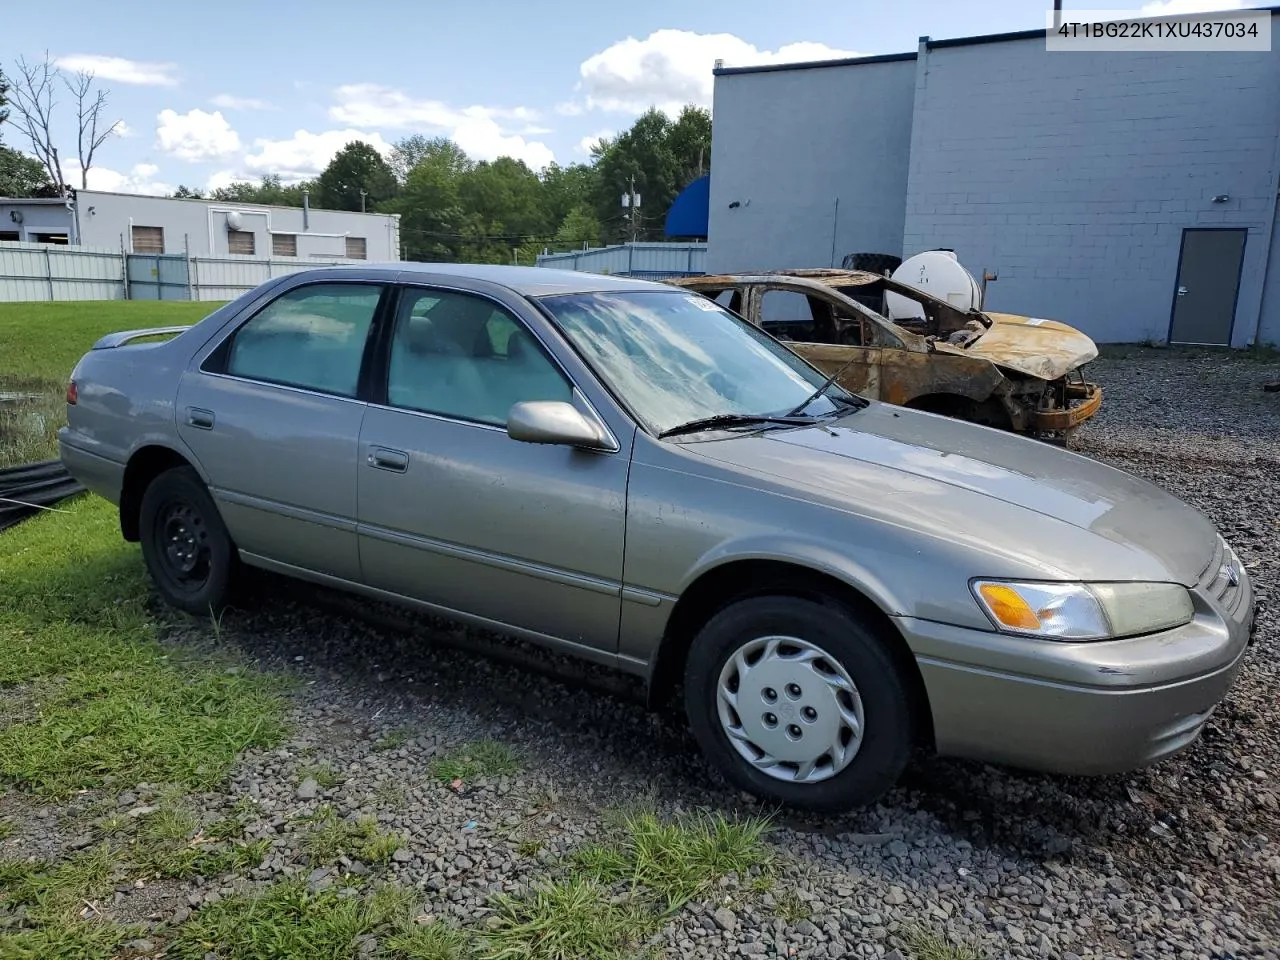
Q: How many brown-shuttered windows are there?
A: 4